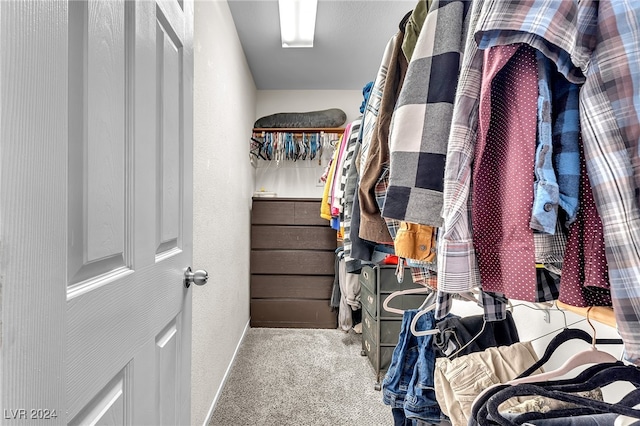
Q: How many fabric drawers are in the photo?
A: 4